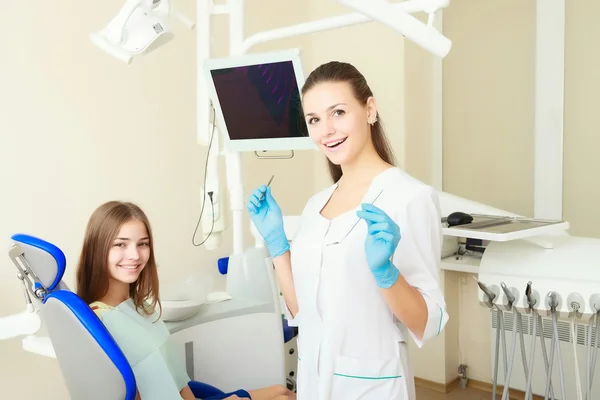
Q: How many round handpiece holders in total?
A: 6